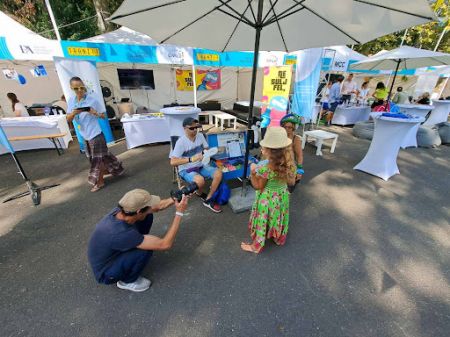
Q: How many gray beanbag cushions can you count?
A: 3